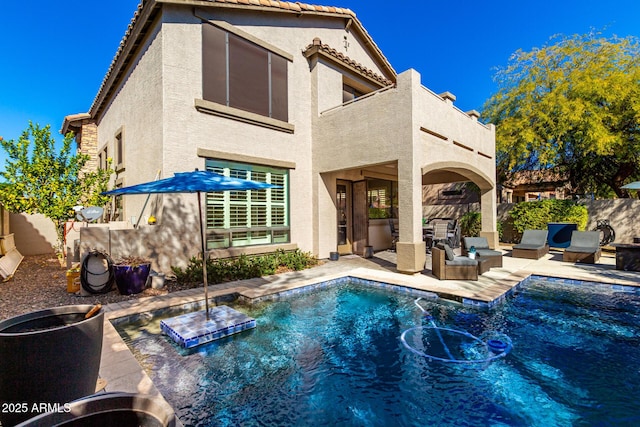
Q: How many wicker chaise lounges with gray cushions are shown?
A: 2